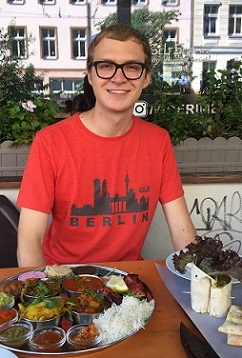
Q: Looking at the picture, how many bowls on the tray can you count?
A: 12